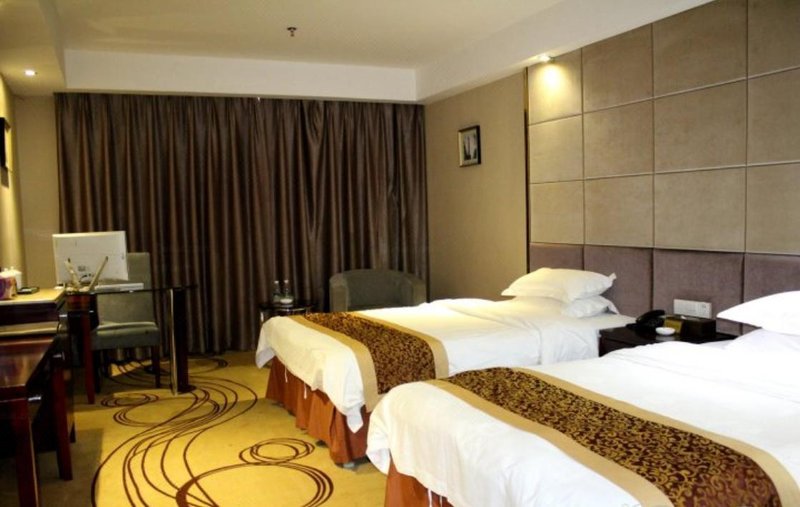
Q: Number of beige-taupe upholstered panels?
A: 12